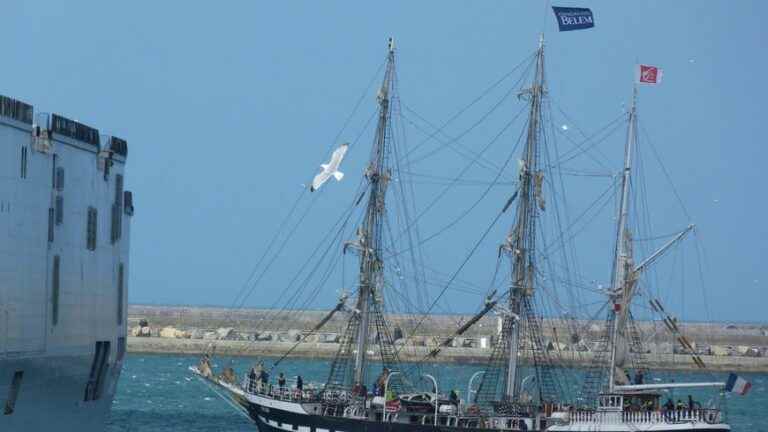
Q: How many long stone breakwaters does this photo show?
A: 1